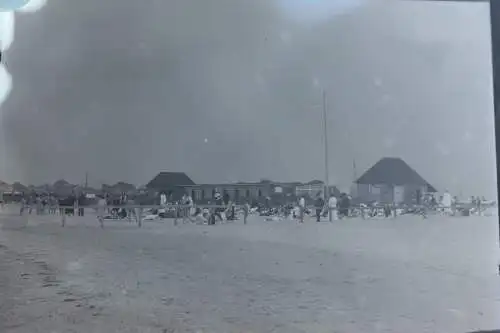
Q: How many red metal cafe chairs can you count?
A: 0